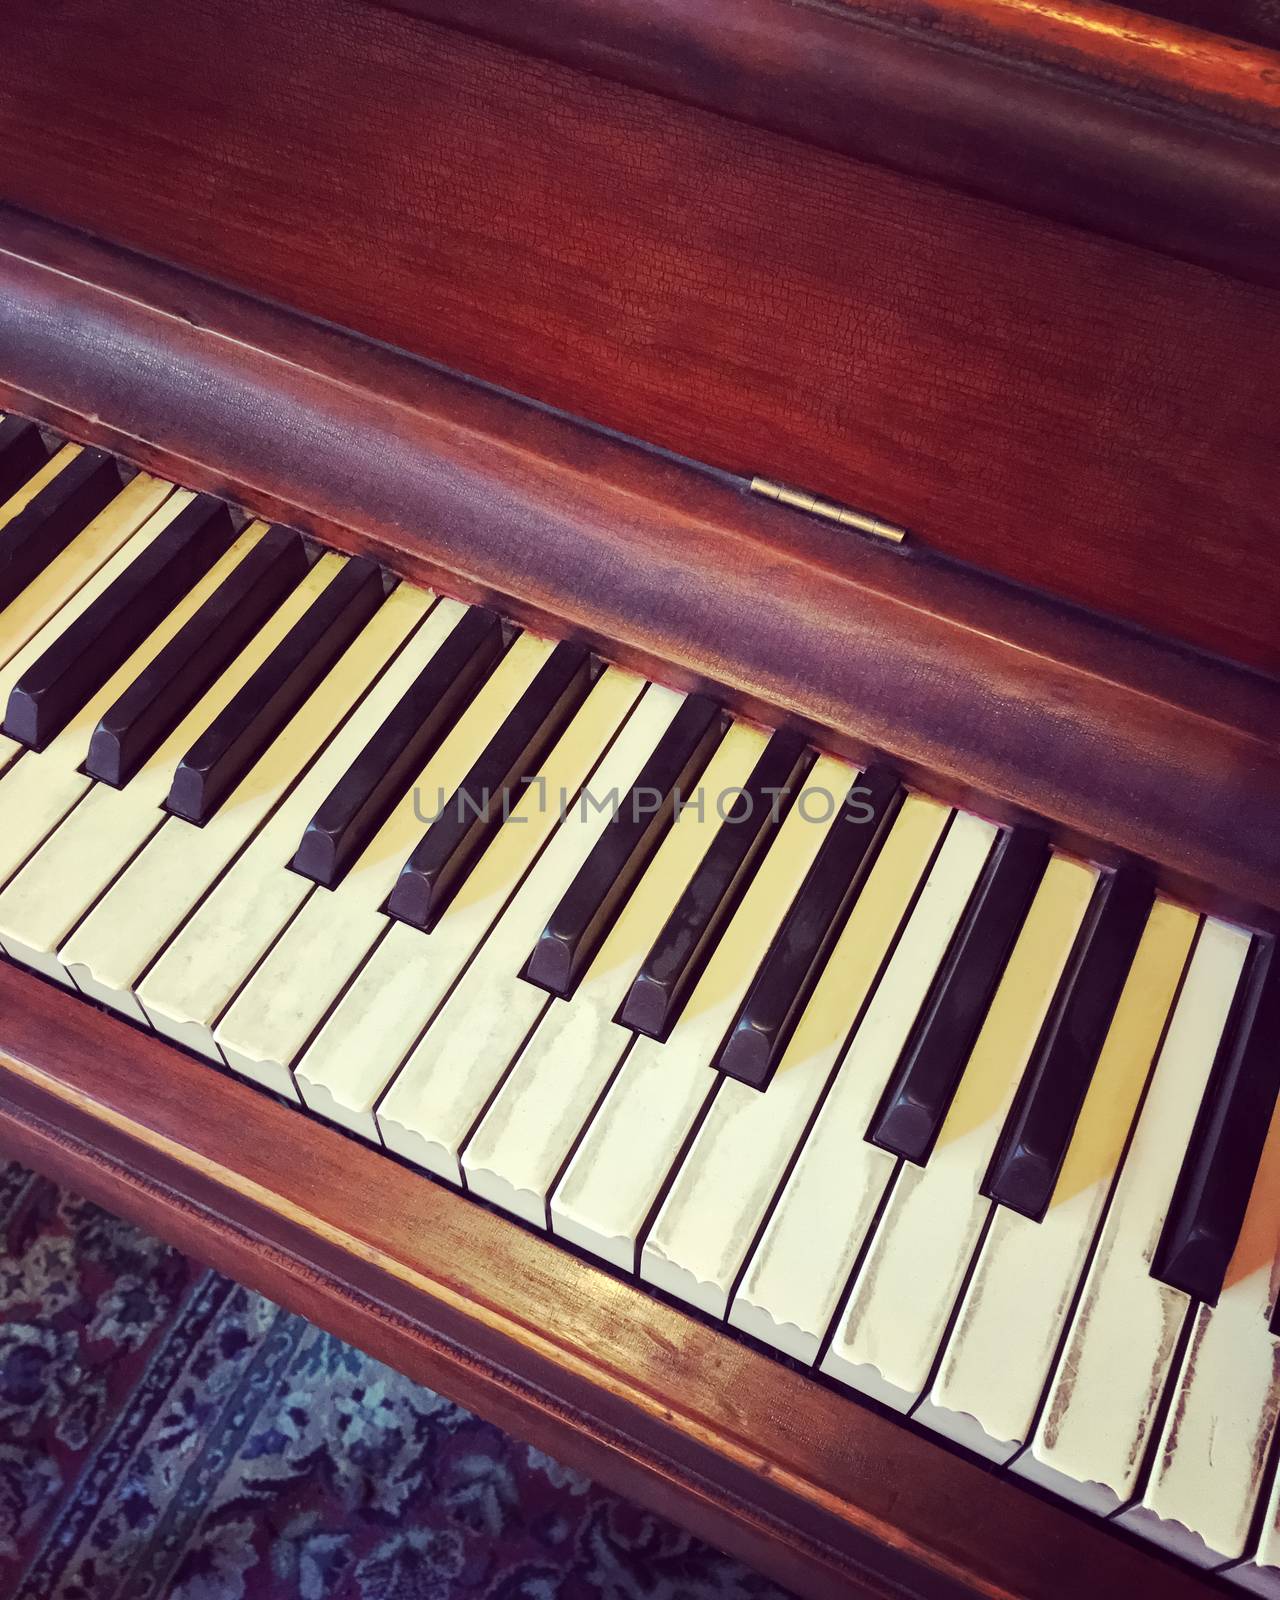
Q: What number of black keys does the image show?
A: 13